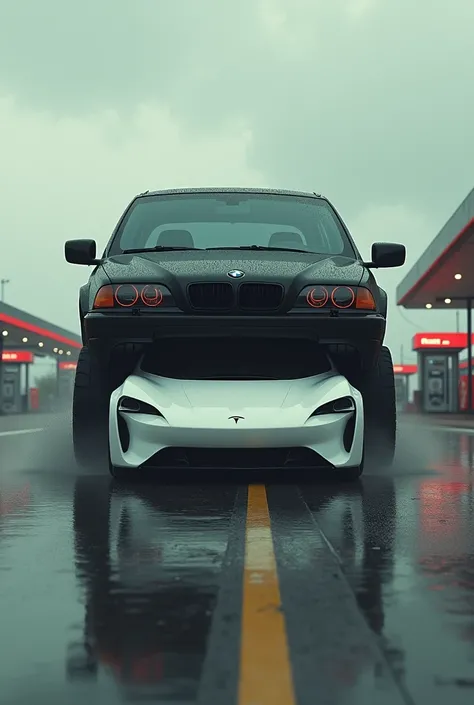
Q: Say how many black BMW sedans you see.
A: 1